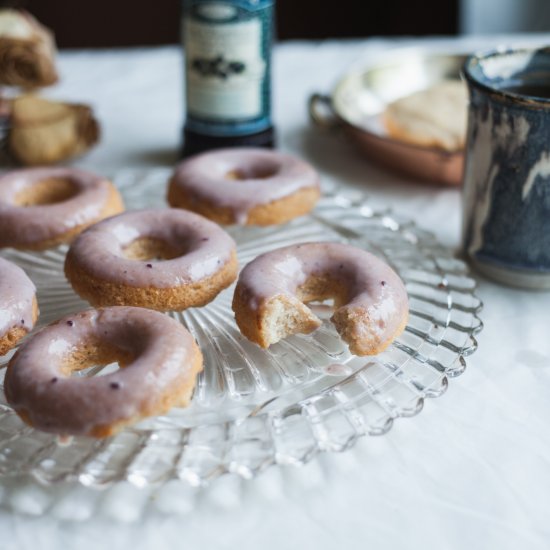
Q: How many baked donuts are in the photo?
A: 6